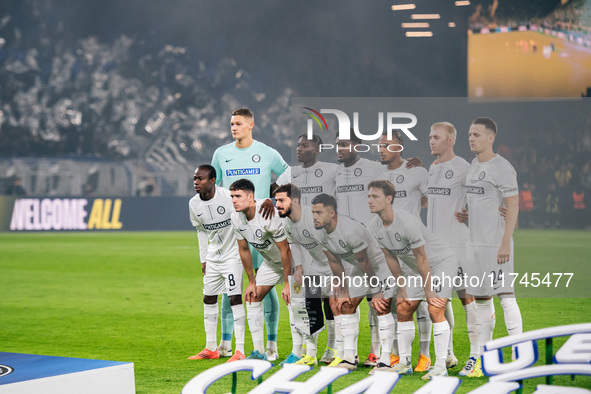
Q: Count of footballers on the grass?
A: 11